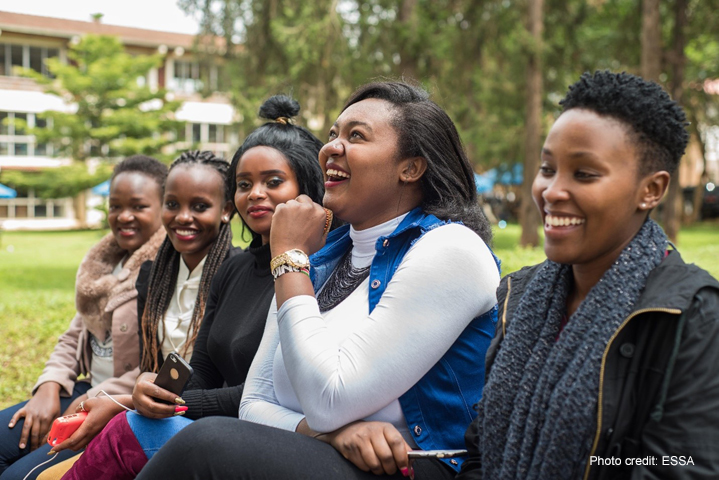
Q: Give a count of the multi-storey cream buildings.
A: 1